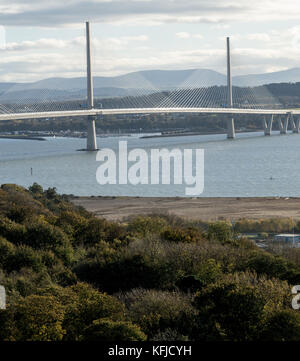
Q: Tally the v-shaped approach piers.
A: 3